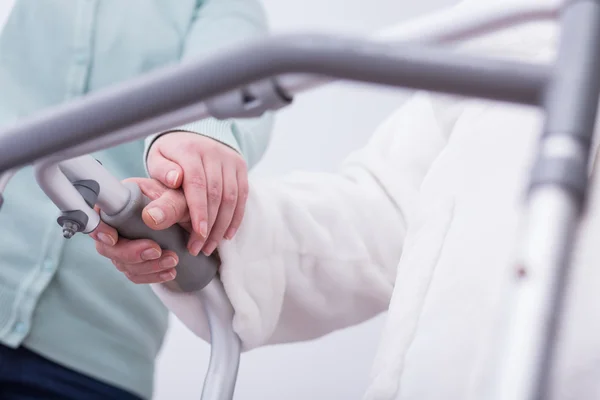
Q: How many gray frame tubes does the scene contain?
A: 2